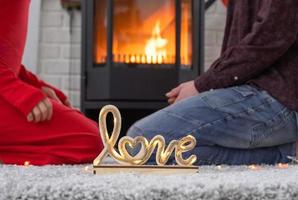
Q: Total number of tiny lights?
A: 5